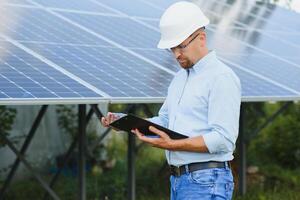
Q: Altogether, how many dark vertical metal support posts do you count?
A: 3